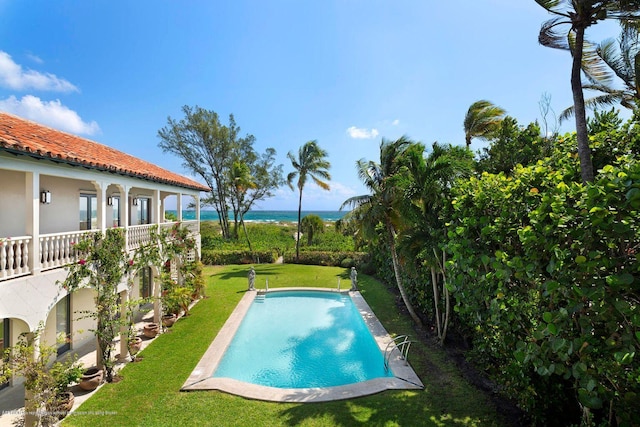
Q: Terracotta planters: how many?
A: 5